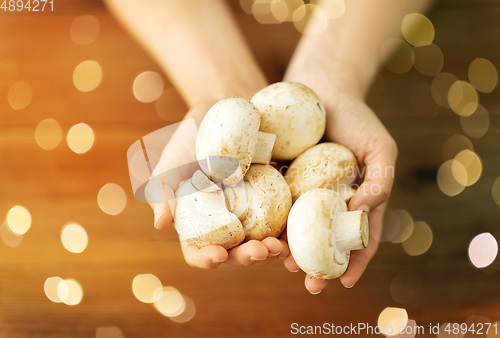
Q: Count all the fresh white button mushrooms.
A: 6